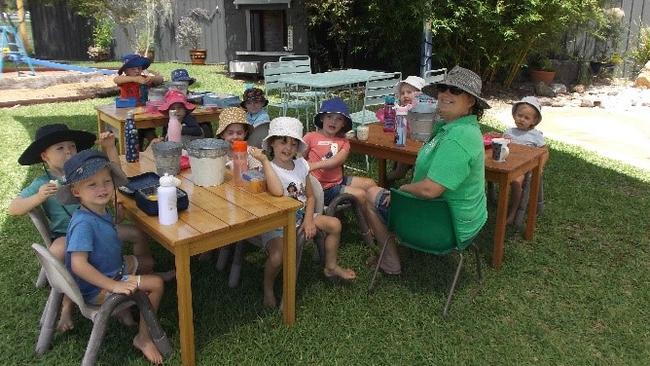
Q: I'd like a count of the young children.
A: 11